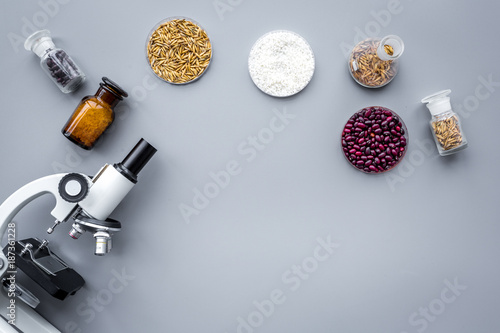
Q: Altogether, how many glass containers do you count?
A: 7